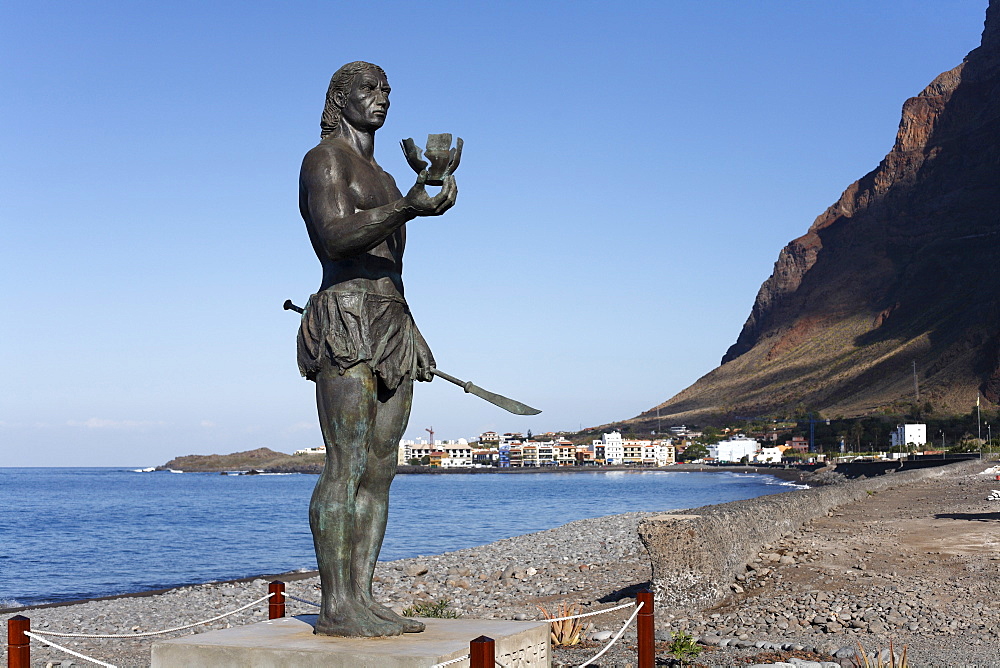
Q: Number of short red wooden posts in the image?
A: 4